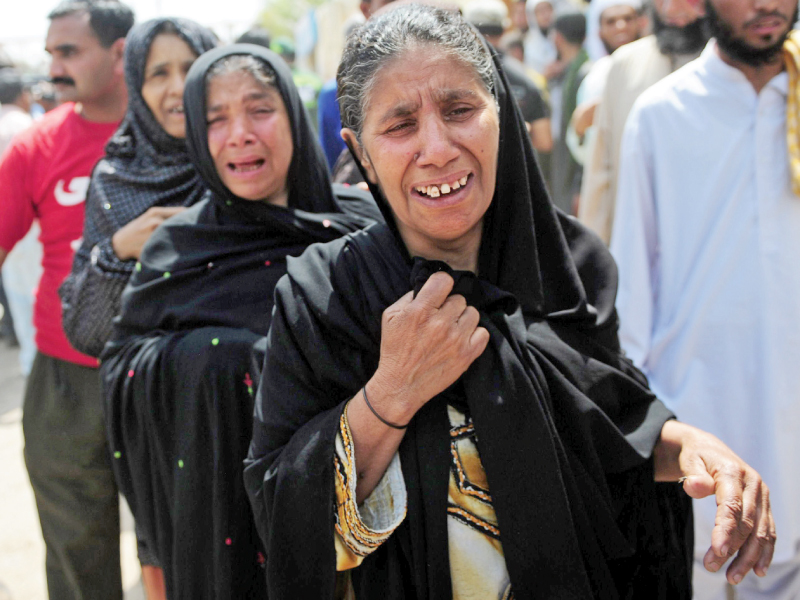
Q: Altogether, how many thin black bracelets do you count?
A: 1